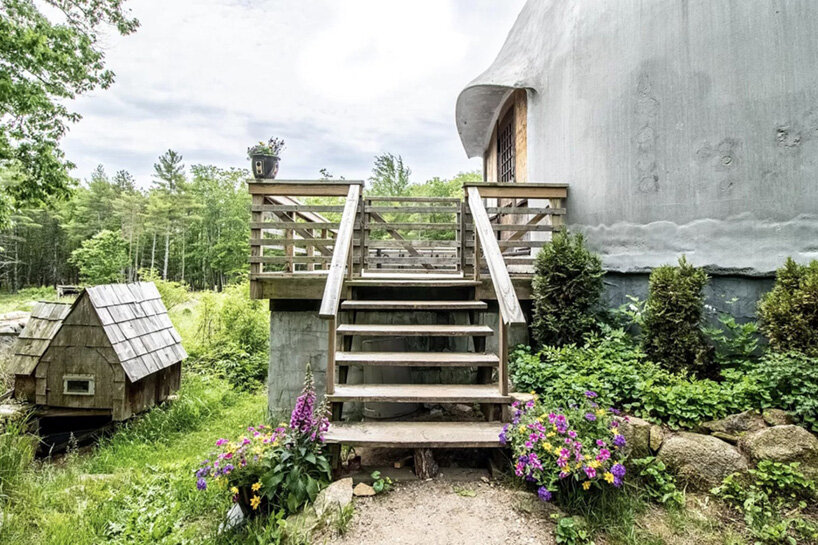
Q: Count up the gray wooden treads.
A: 6